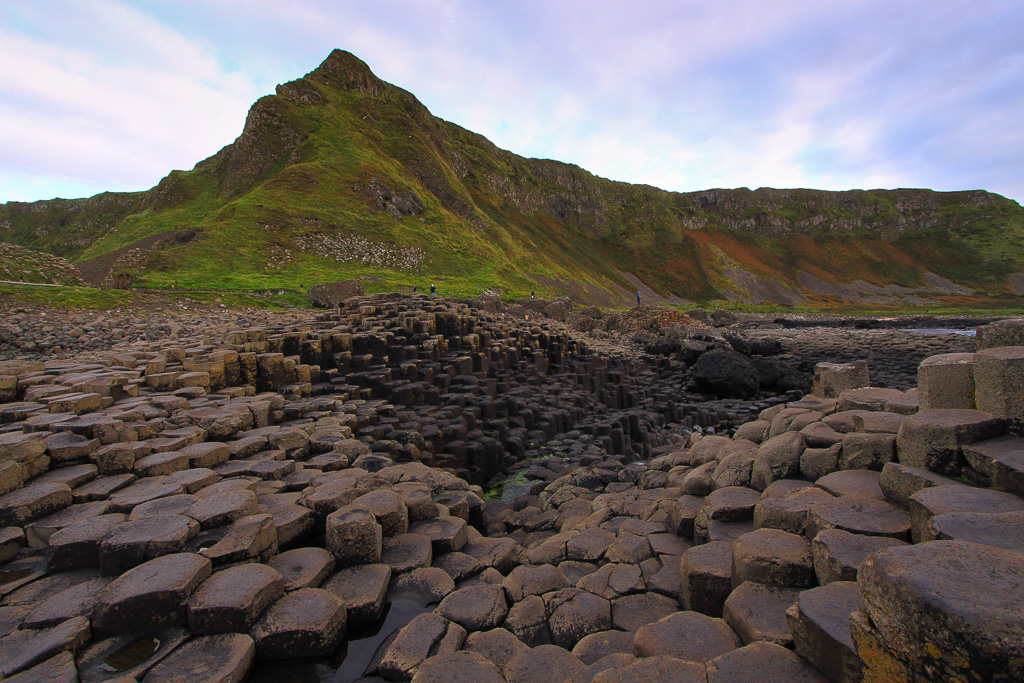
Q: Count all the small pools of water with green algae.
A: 1